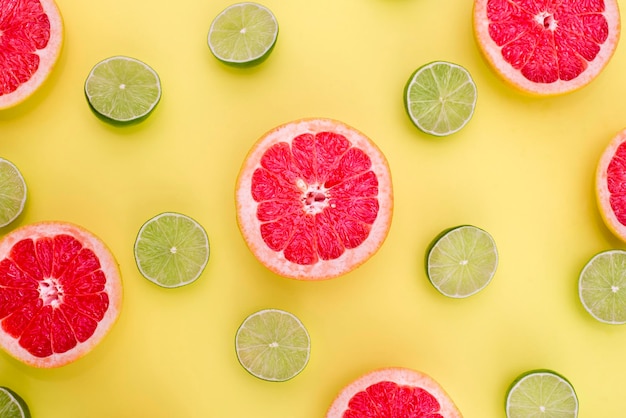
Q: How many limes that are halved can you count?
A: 10